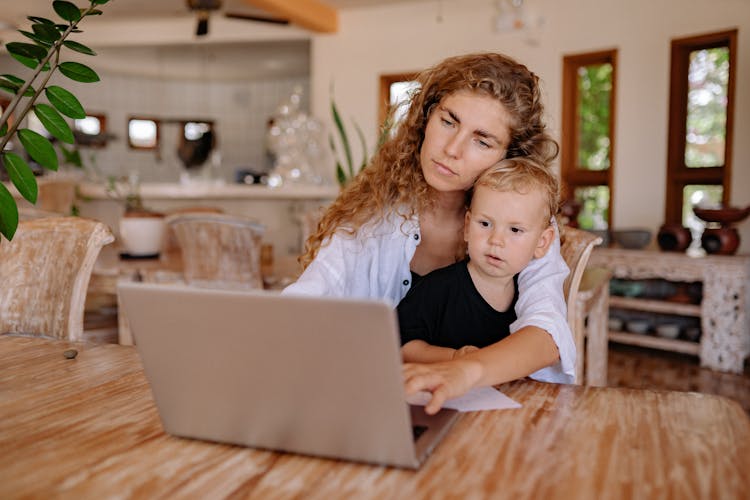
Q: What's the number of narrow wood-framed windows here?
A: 3